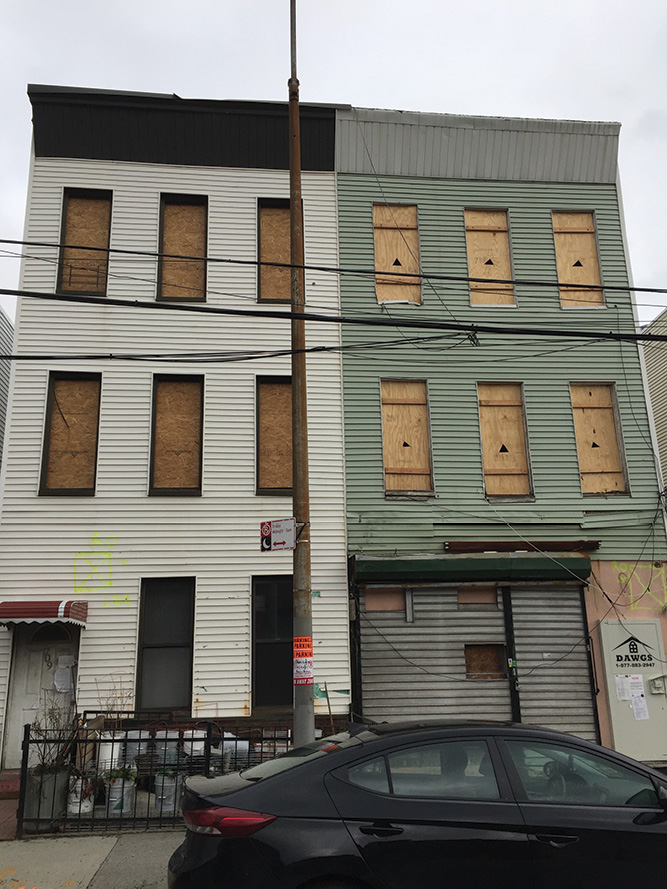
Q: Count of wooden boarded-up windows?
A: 12